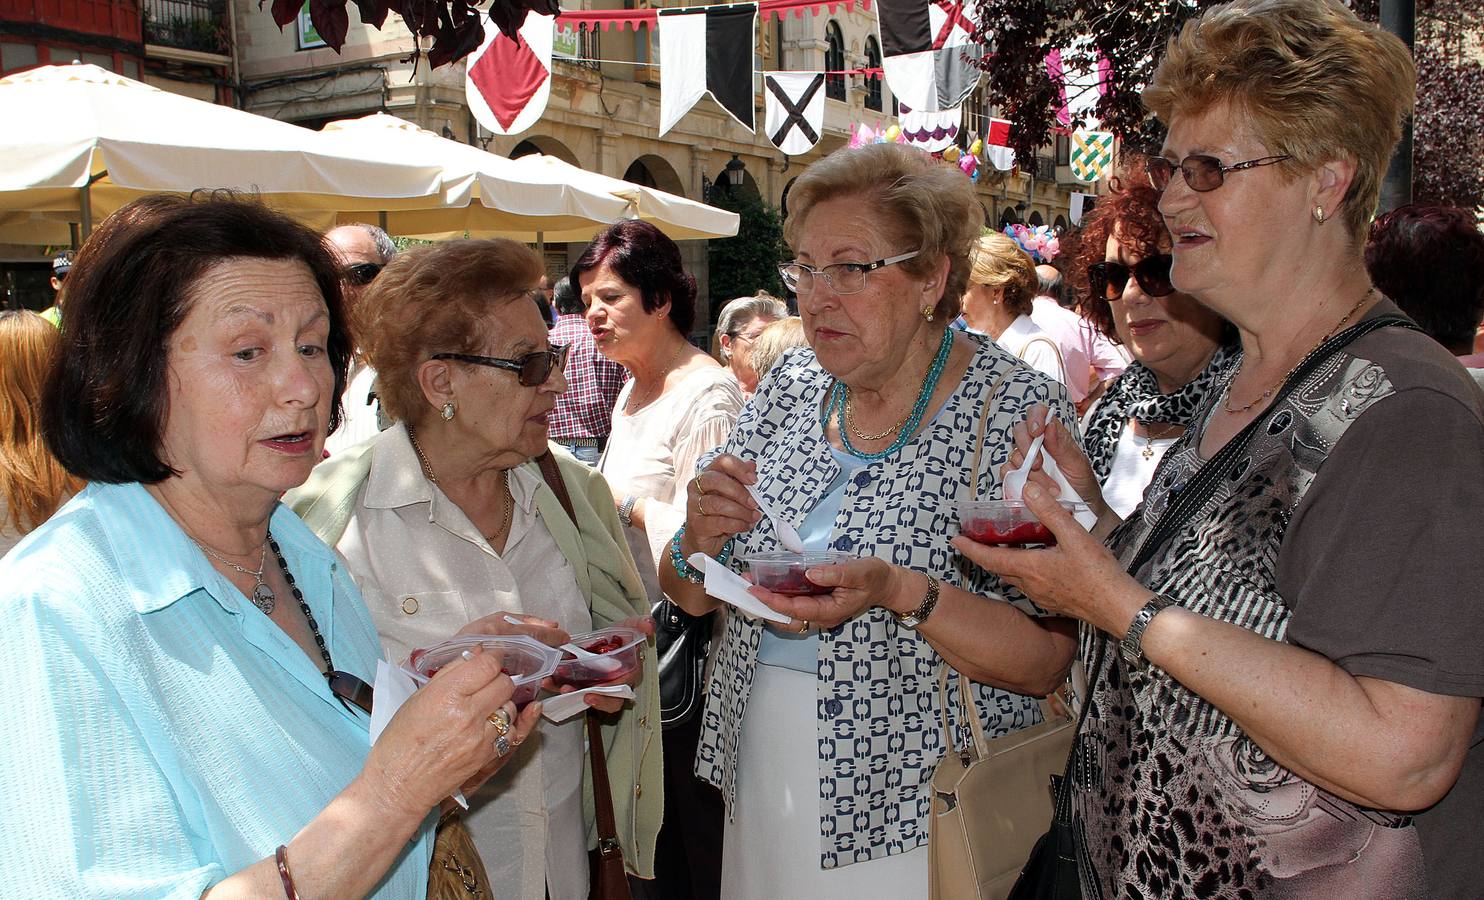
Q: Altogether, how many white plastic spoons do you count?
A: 4